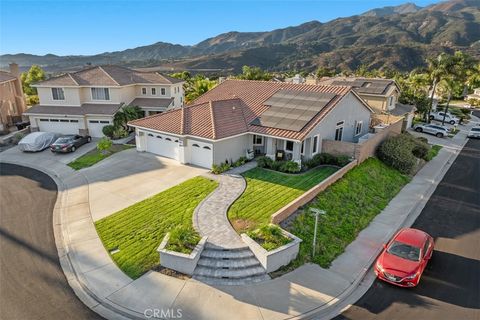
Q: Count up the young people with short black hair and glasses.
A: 0